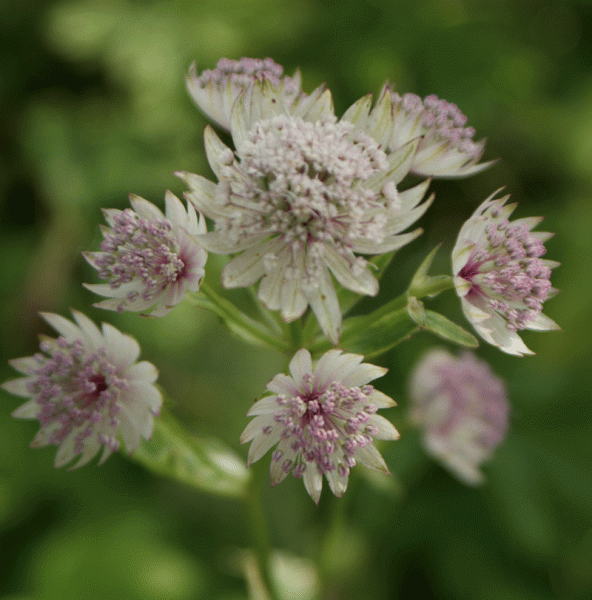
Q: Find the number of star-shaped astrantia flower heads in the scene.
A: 8